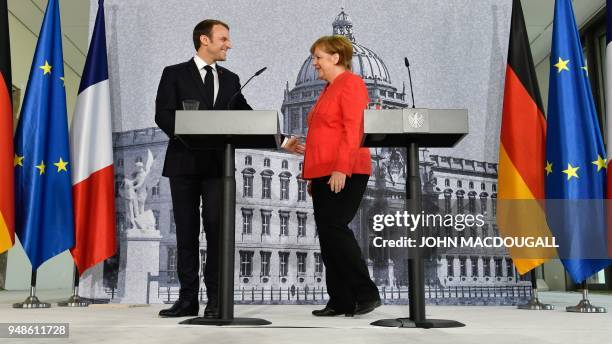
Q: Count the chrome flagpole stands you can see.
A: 4